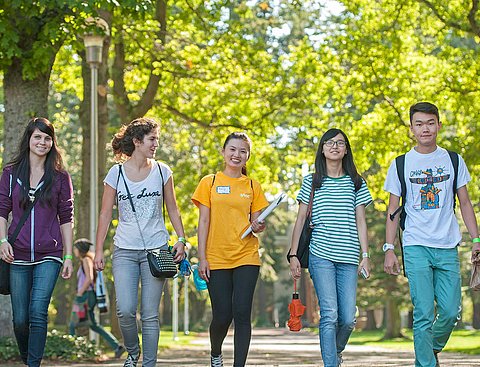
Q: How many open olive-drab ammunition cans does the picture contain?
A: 0